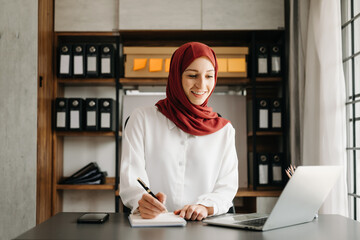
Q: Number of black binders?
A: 14